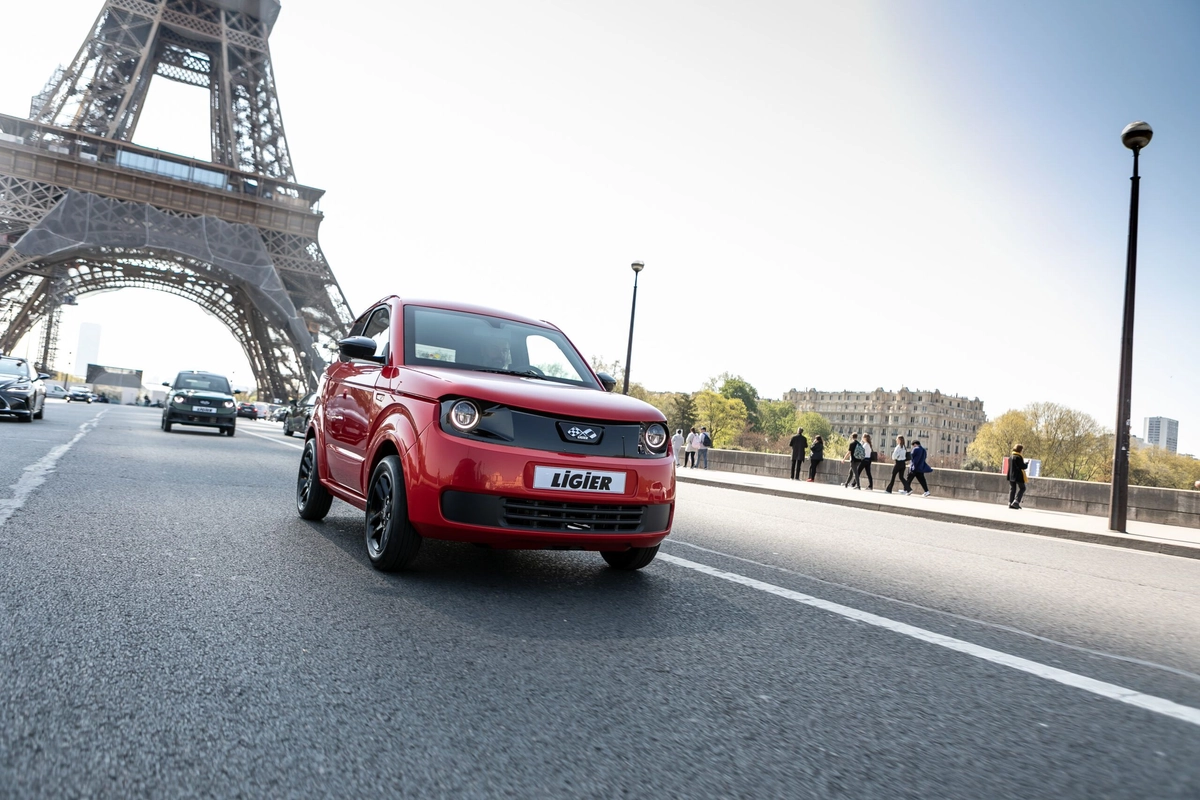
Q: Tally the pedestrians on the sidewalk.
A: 10